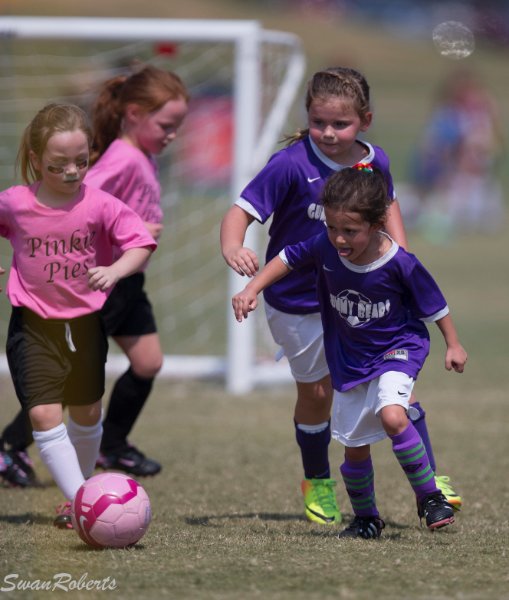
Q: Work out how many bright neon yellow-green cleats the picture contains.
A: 2